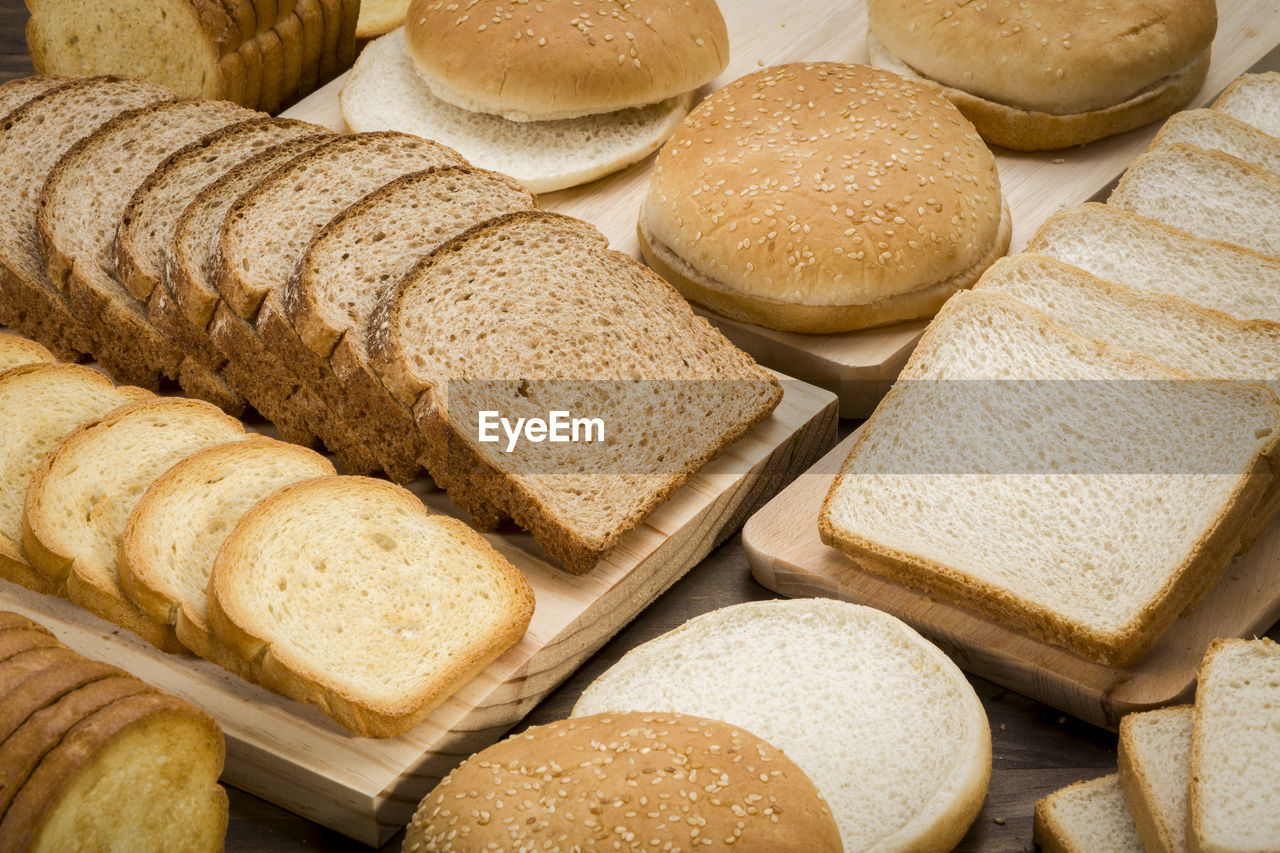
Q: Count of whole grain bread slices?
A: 8